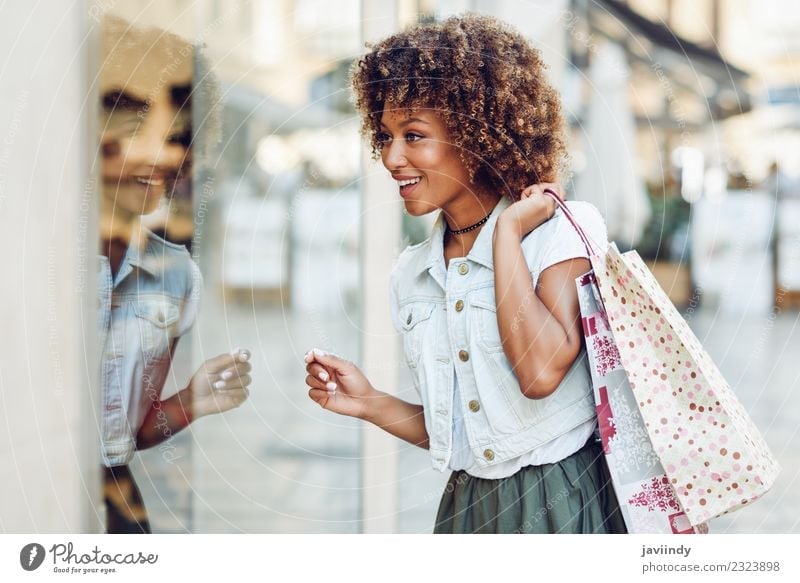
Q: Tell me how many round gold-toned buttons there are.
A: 5